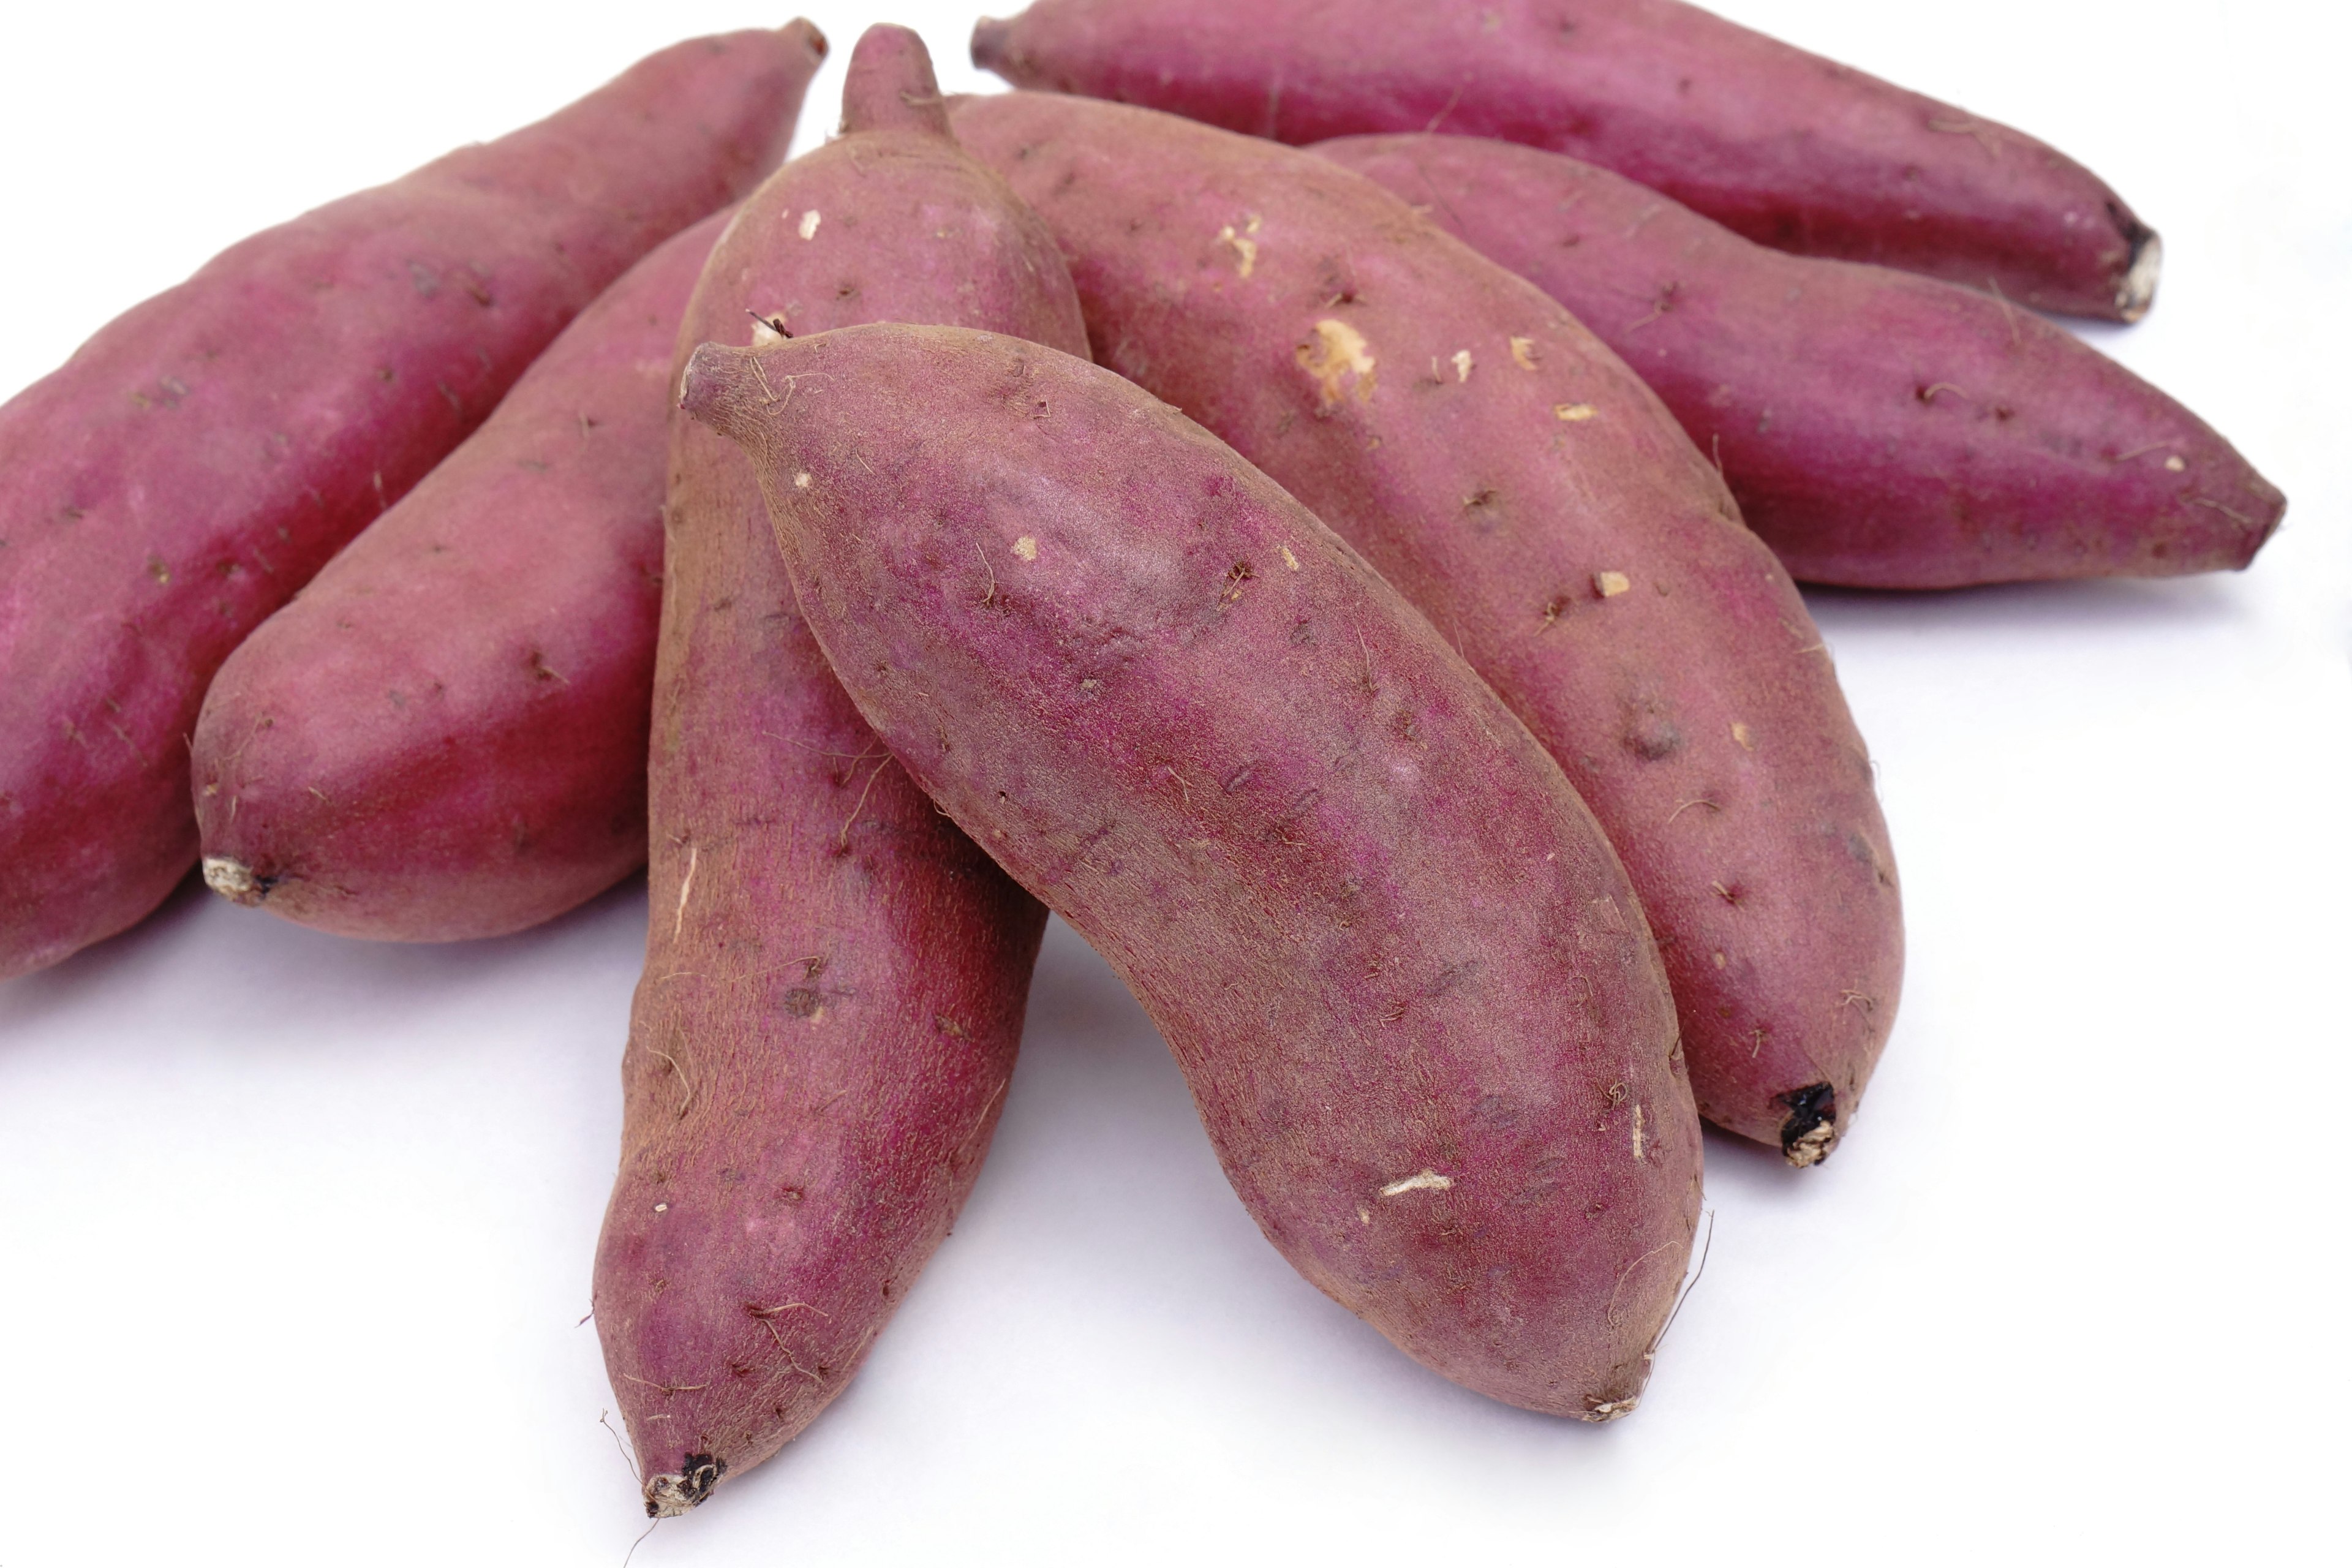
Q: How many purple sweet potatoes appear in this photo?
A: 7